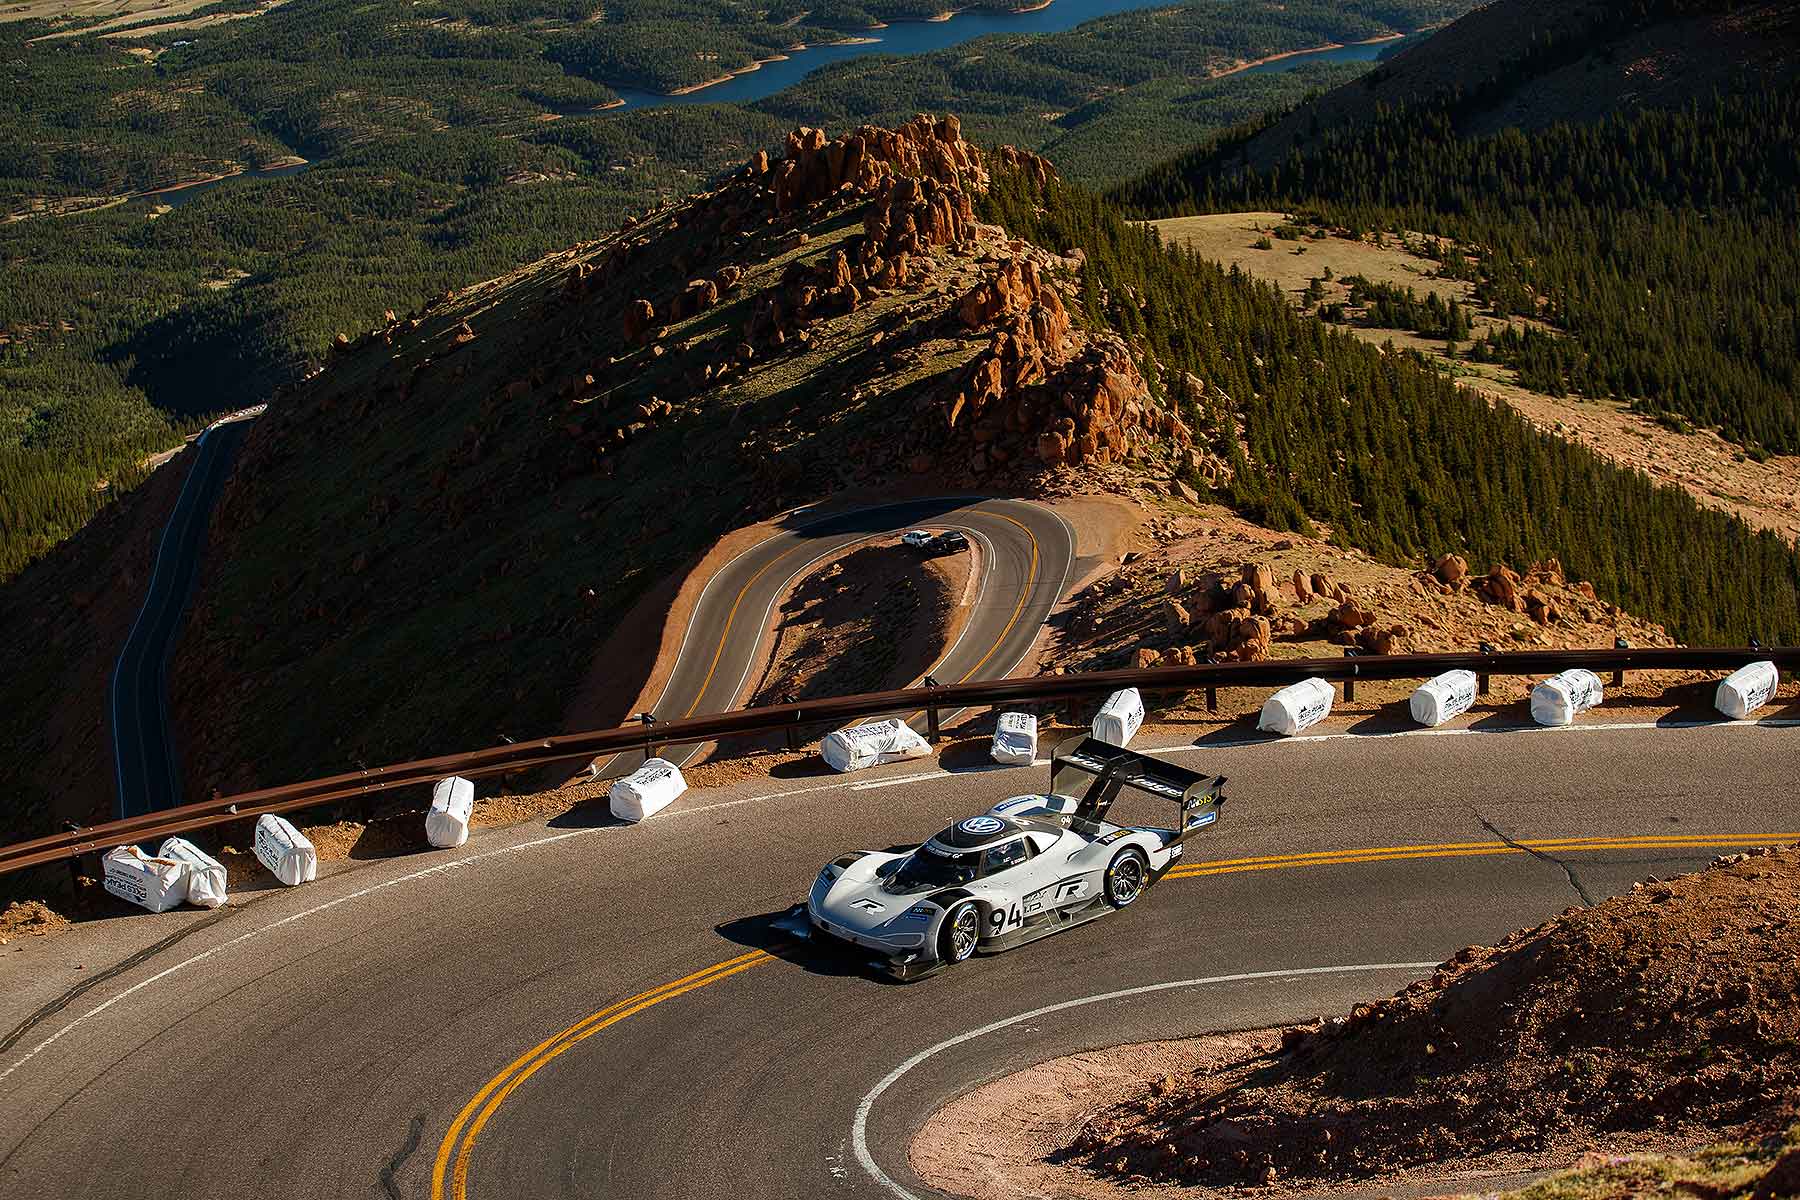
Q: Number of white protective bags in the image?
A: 12